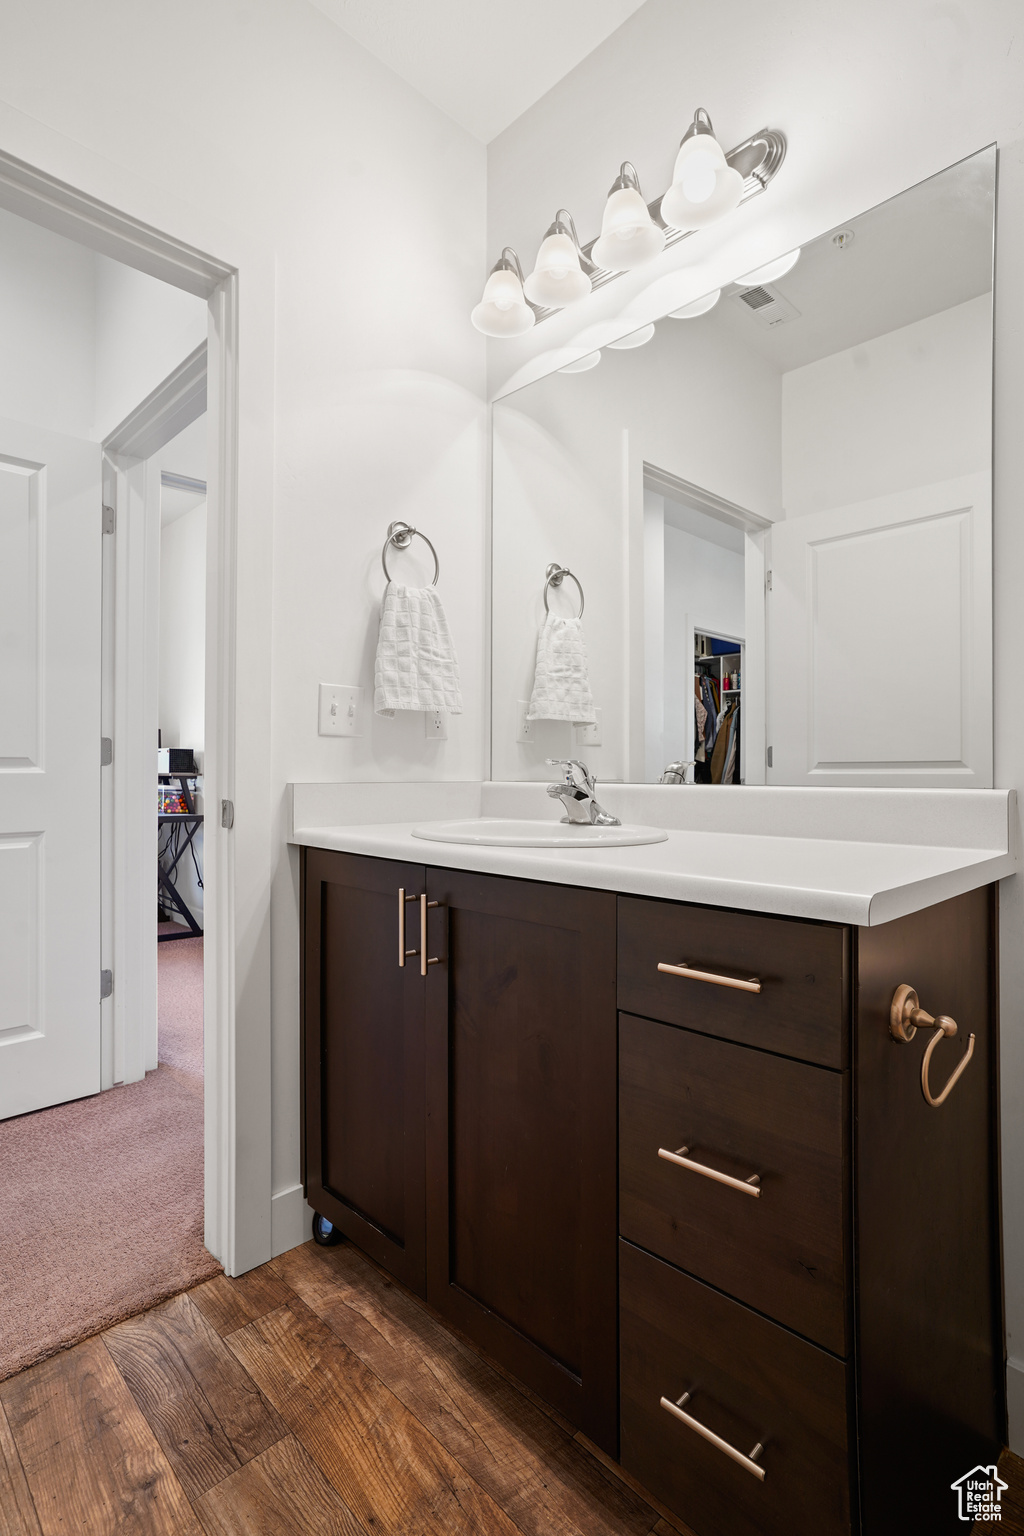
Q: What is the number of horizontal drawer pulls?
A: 3